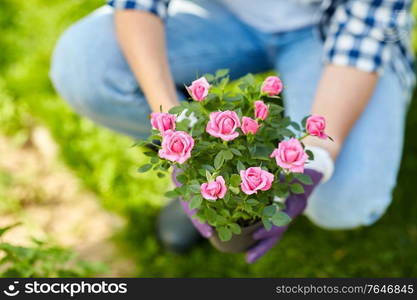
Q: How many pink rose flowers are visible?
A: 11